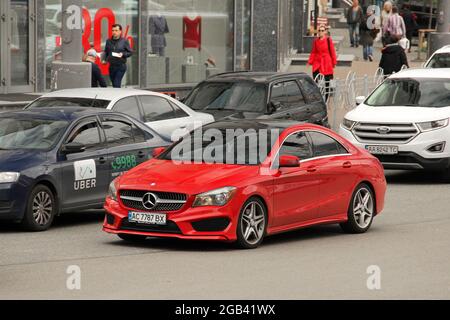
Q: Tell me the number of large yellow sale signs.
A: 0